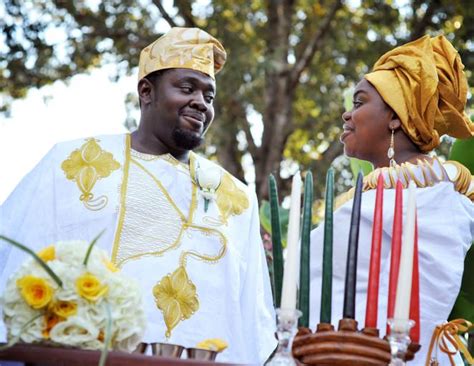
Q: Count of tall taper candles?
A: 9